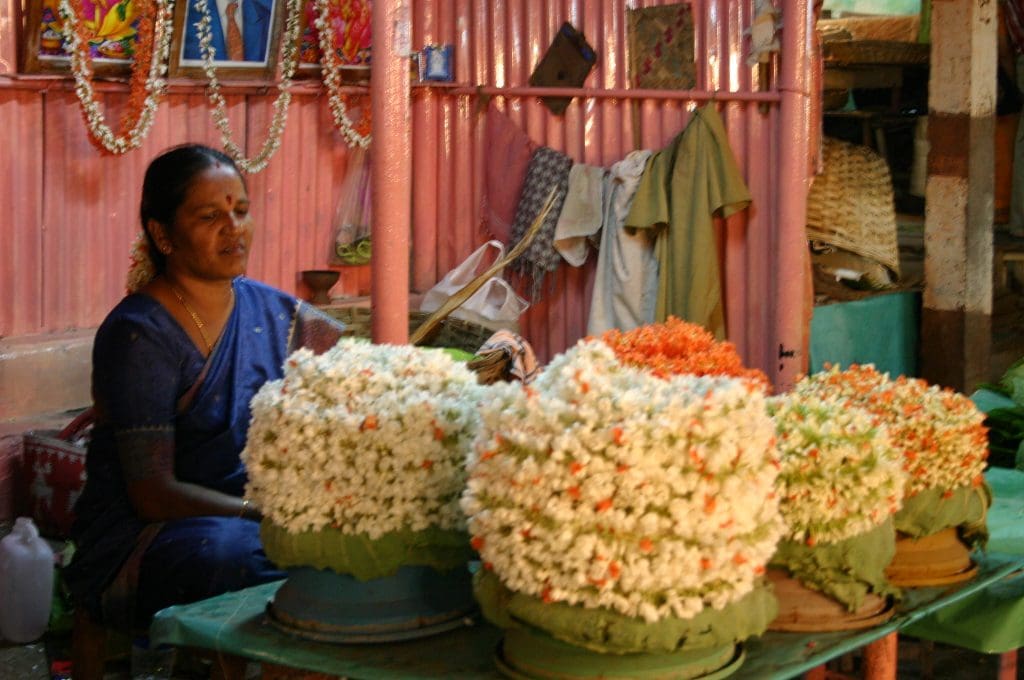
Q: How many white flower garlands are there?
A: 3